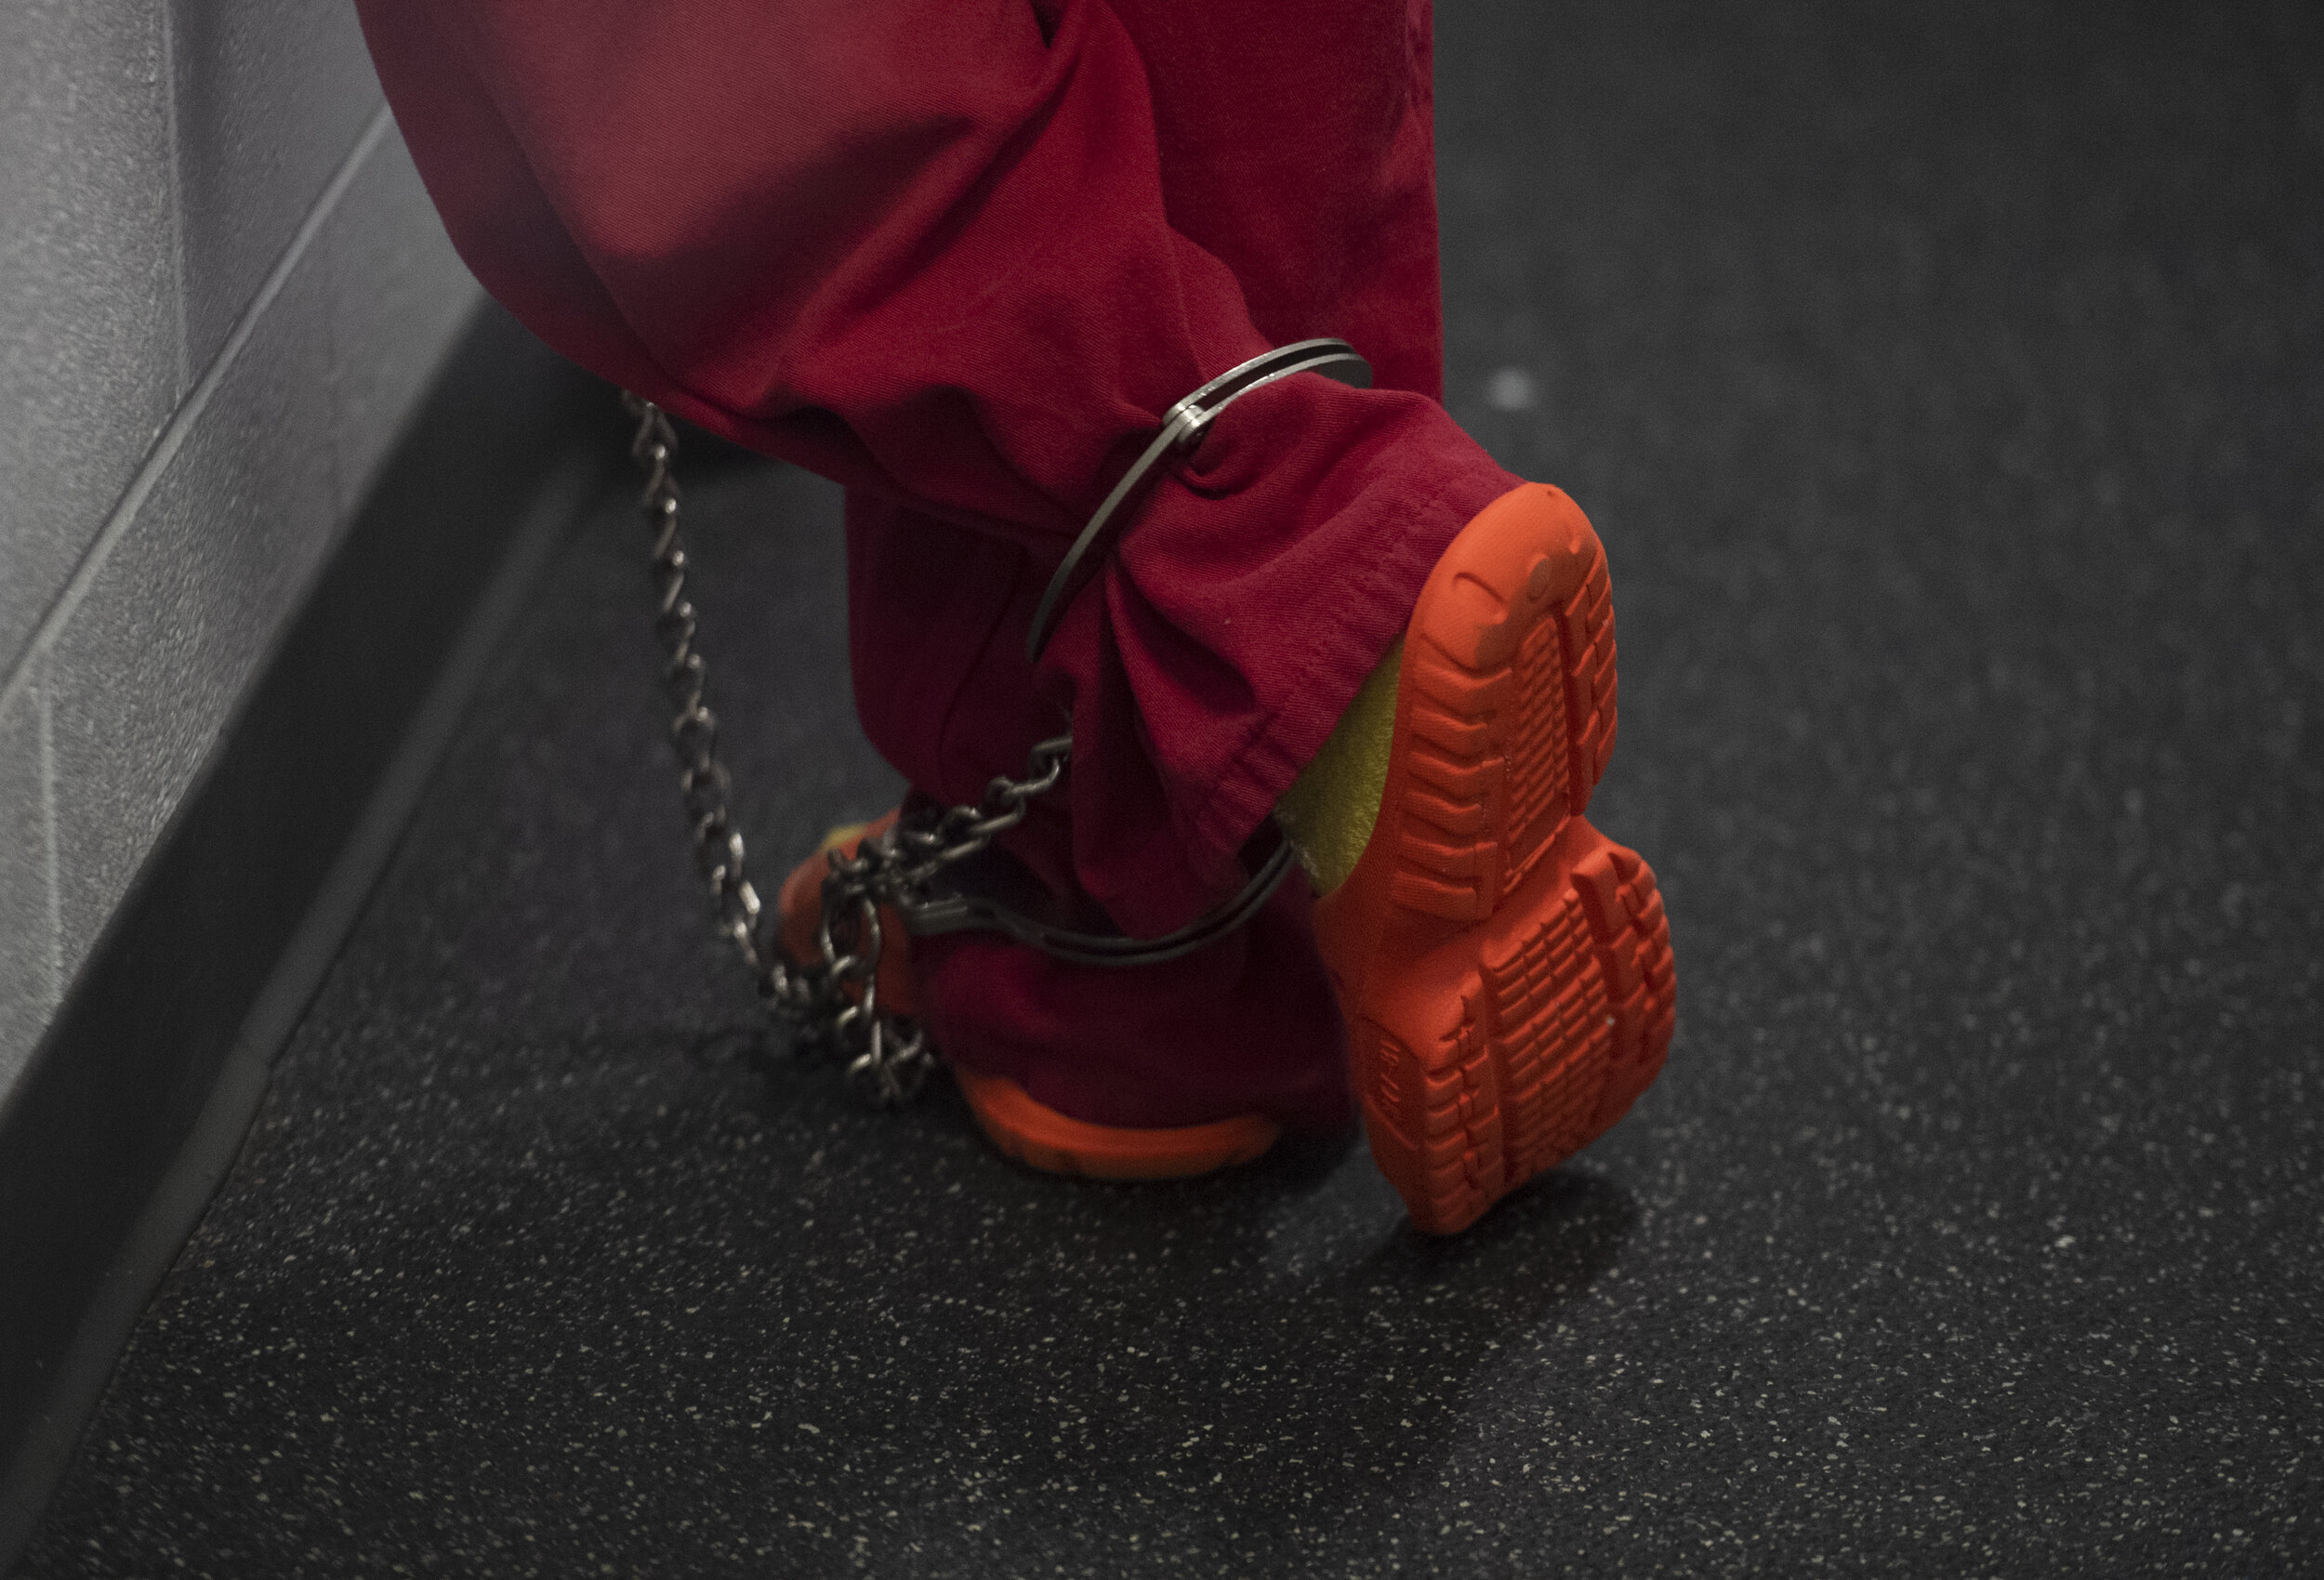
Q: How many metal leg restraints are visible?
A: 2